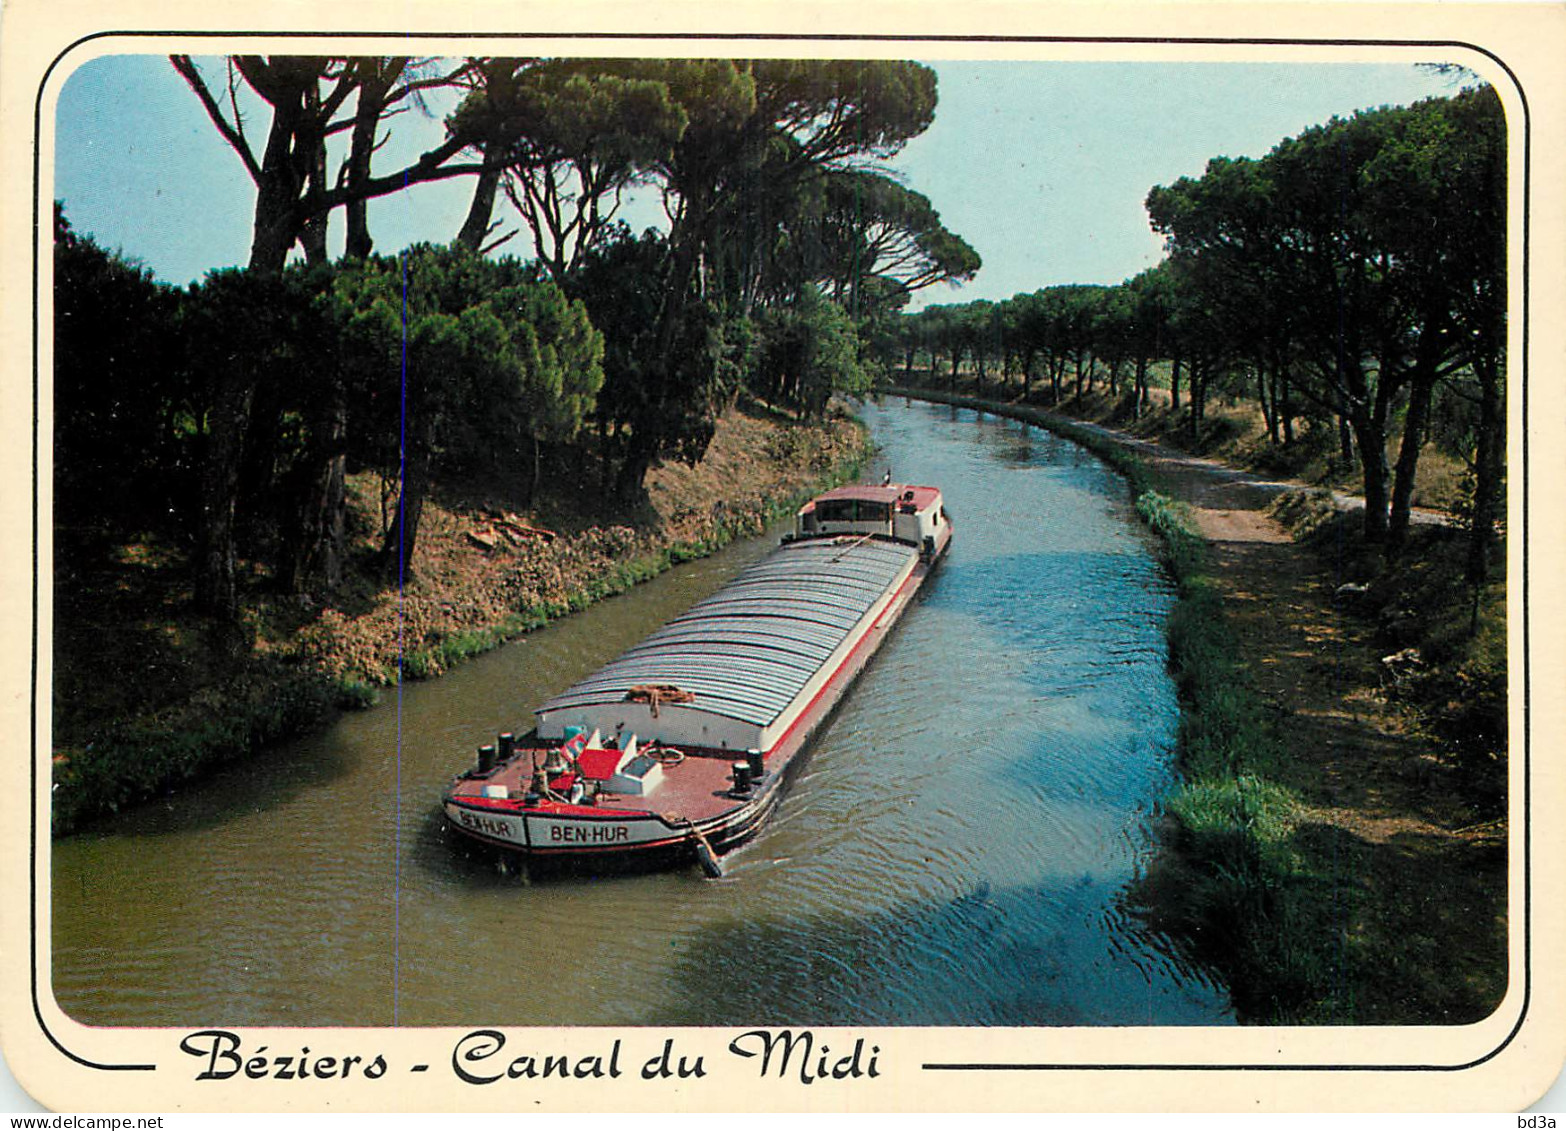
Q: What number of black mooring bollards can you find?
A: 4